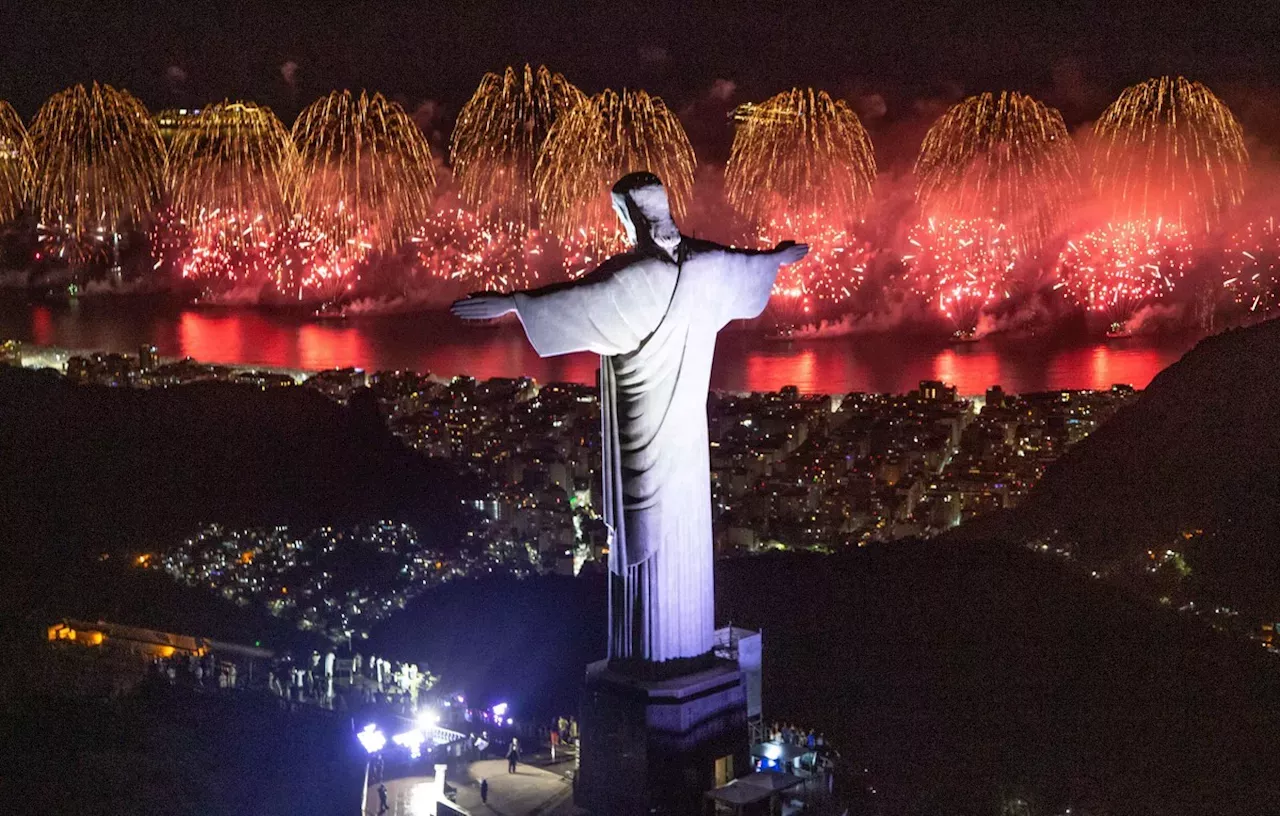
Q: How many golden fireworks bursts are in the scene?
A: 9